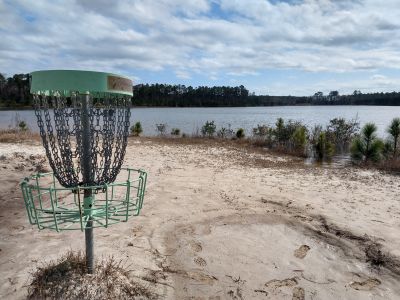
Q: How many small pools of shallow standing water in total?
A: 1